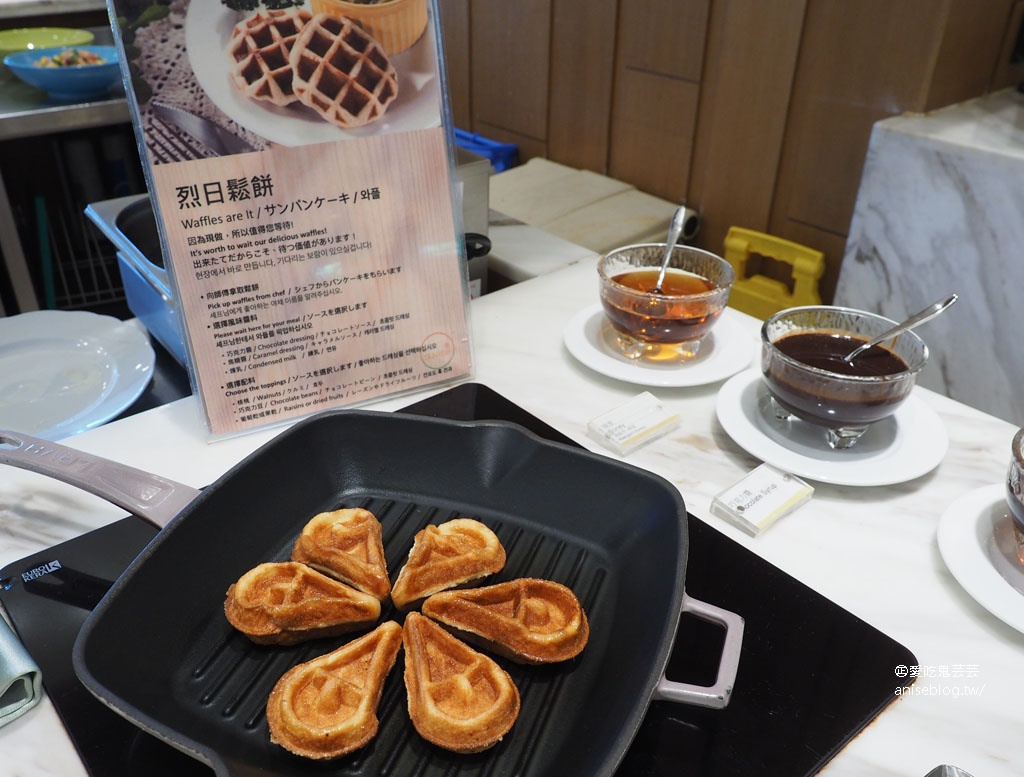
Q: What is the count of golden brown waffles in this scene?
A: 6